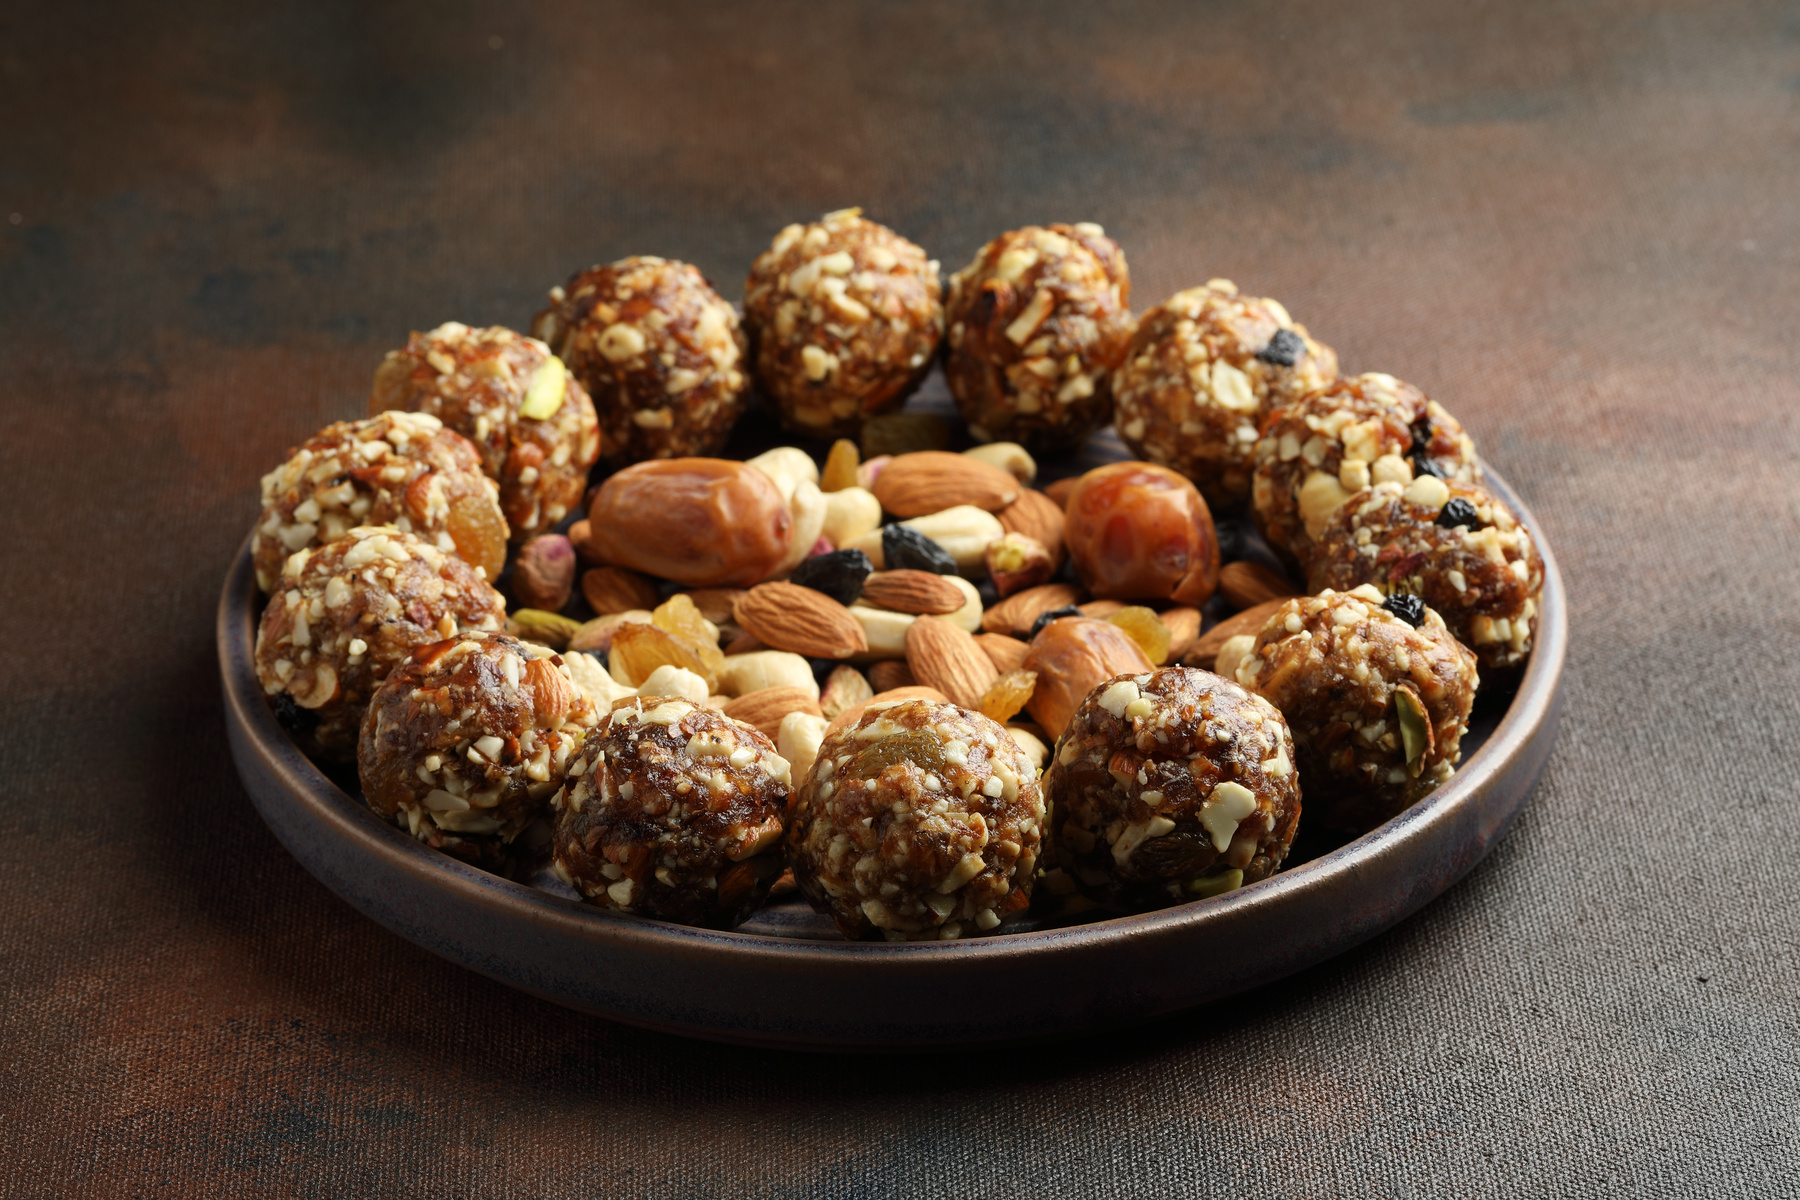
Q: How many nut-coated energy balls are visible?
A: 14